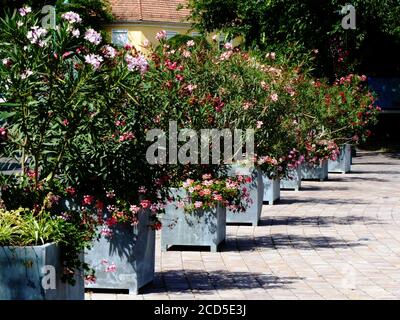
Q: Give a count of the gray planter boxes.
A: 8